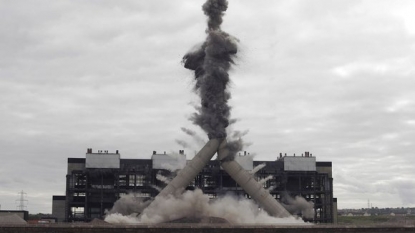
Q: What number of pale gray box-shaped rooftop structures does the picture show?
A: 4